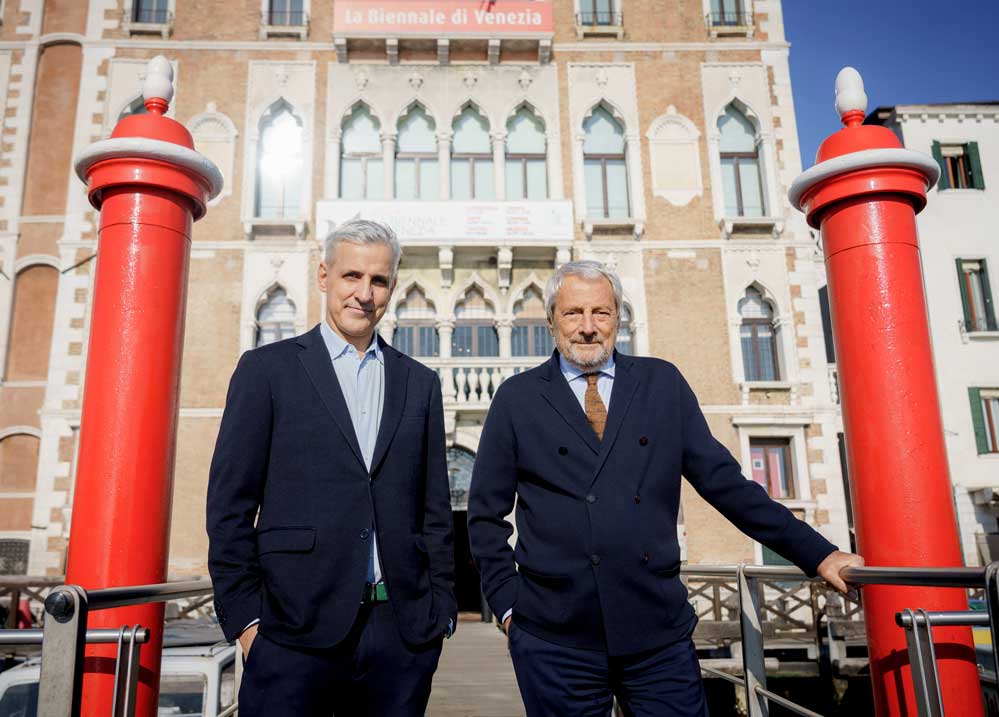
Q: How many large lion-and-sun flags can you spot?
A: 0